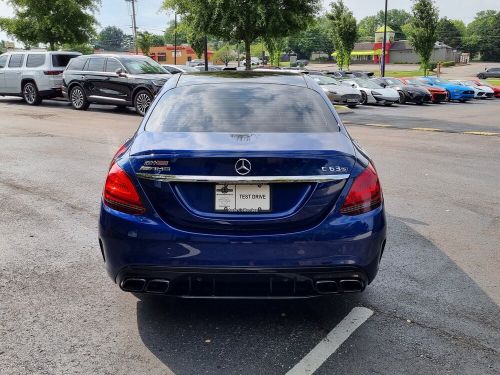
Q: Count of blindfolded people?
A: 0